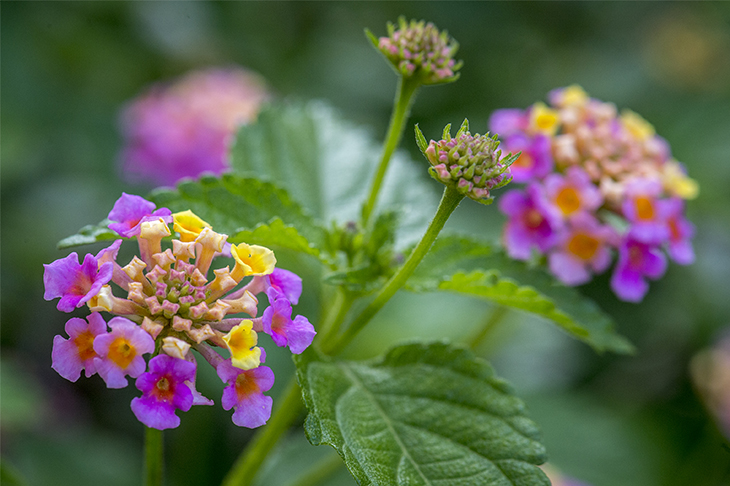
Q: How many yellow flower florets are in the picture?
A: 7